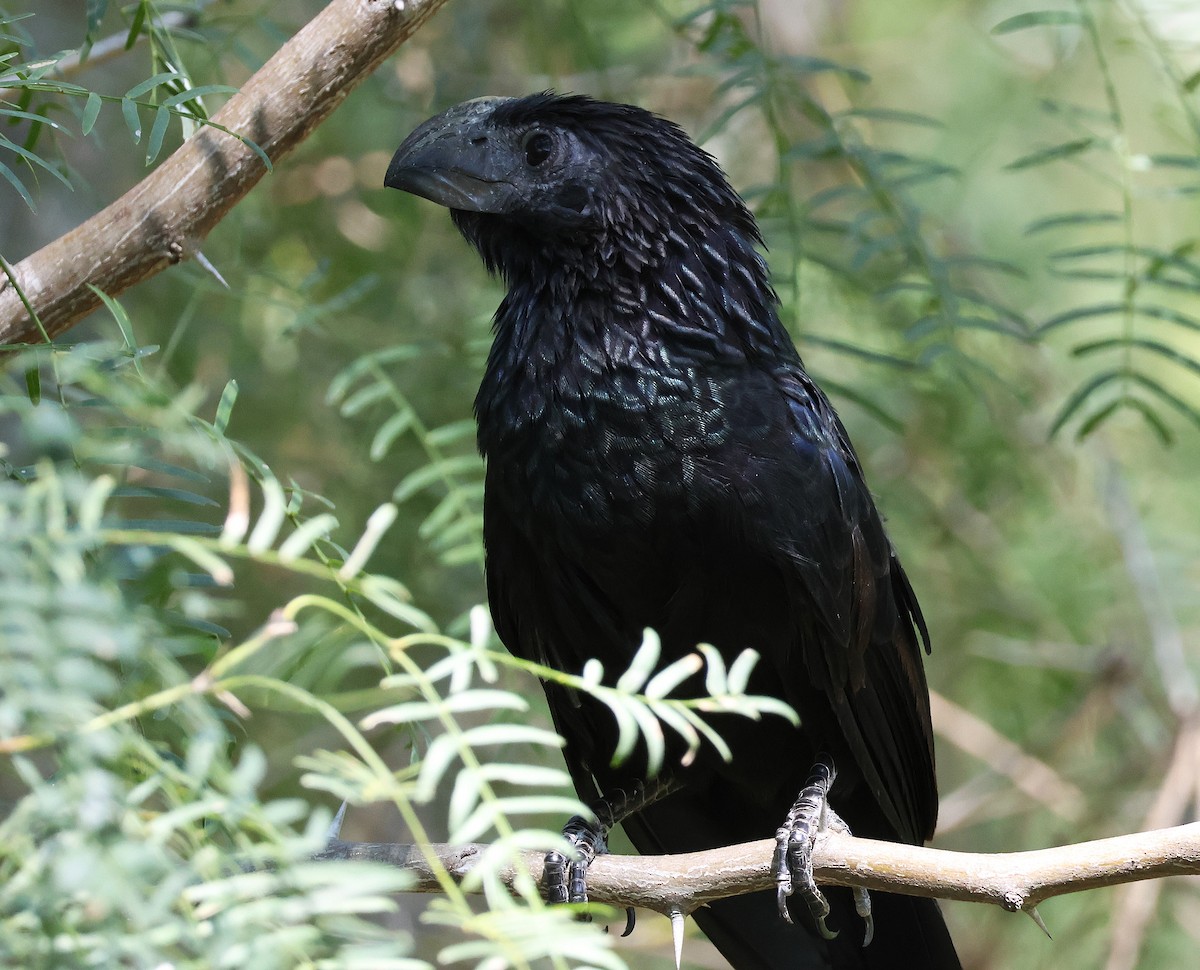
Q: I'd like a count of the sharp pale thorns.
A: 4